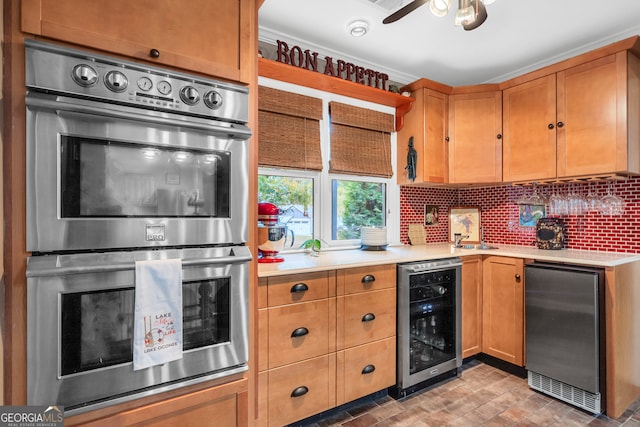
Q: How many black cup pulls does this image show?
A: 6